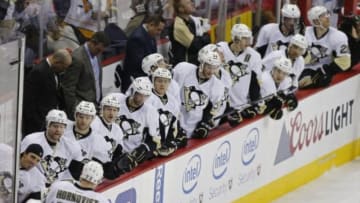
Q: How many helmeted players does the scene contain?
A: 14